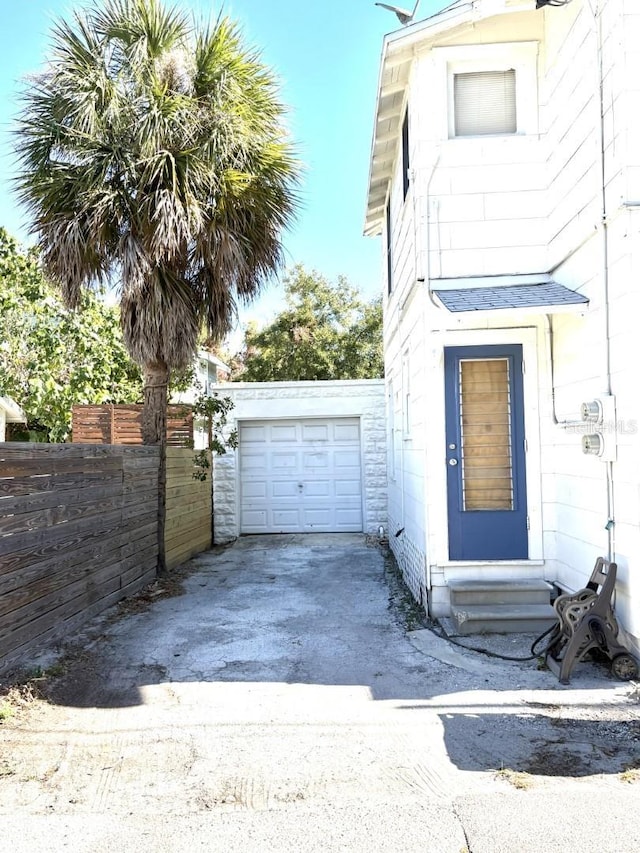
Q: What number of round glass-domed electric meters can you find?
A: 2